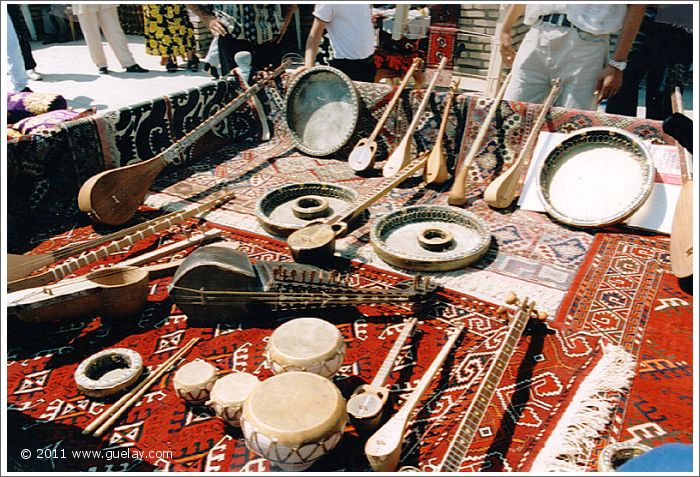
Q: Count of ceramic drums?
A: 4